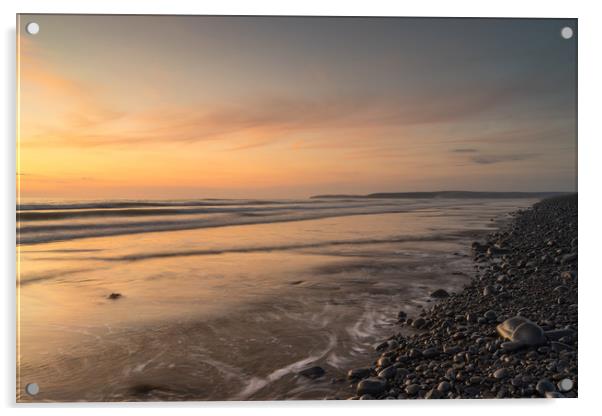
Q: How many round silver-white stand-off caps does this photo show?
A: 4